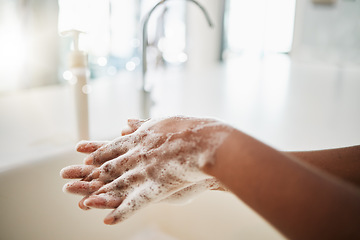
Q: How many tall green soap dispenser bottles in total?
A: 0